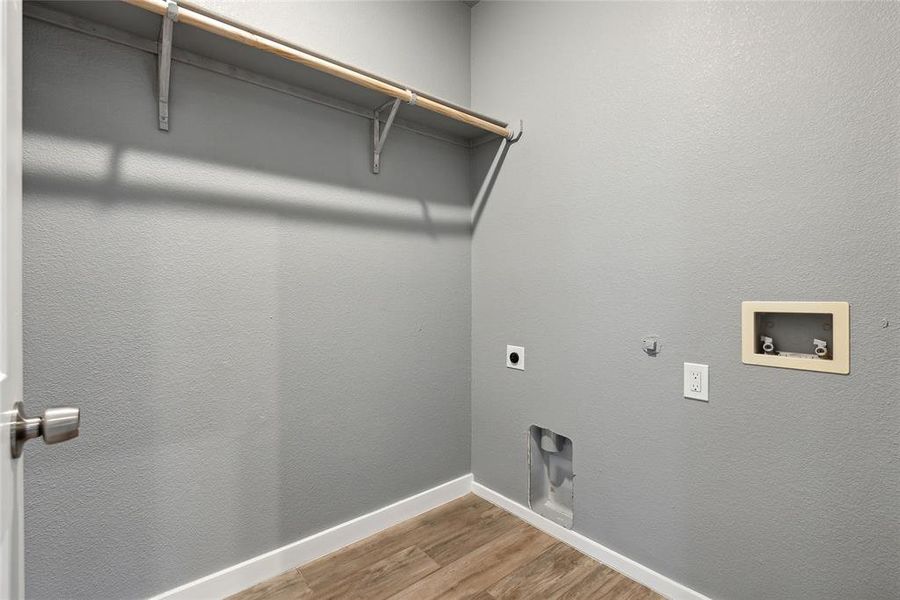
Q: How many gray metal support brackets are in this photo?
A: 2